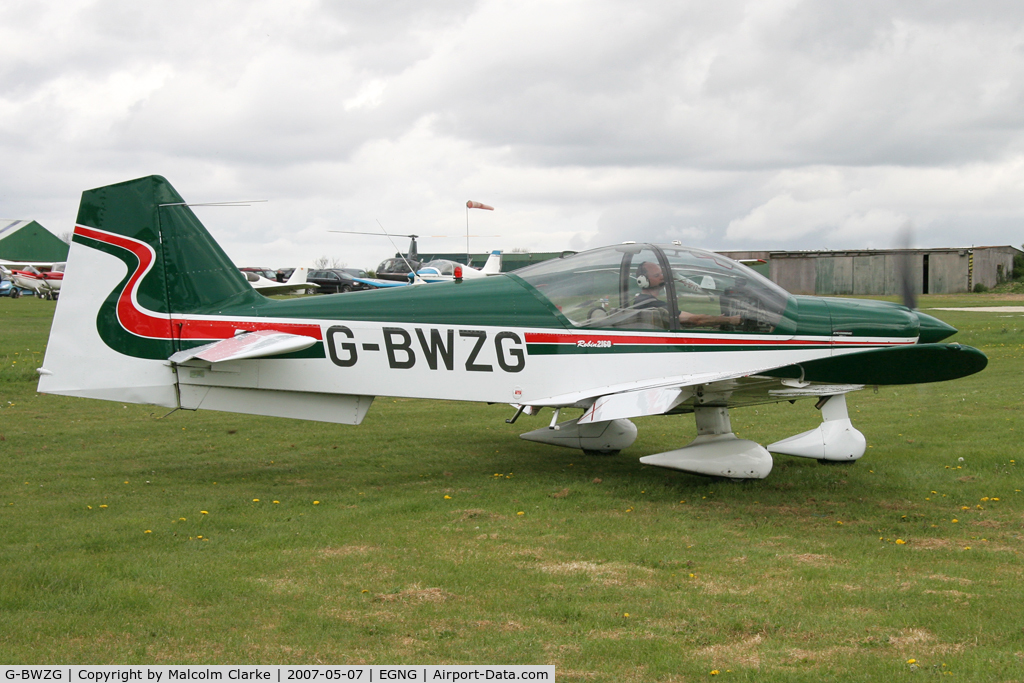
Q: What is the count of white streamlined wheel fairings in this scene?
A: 3